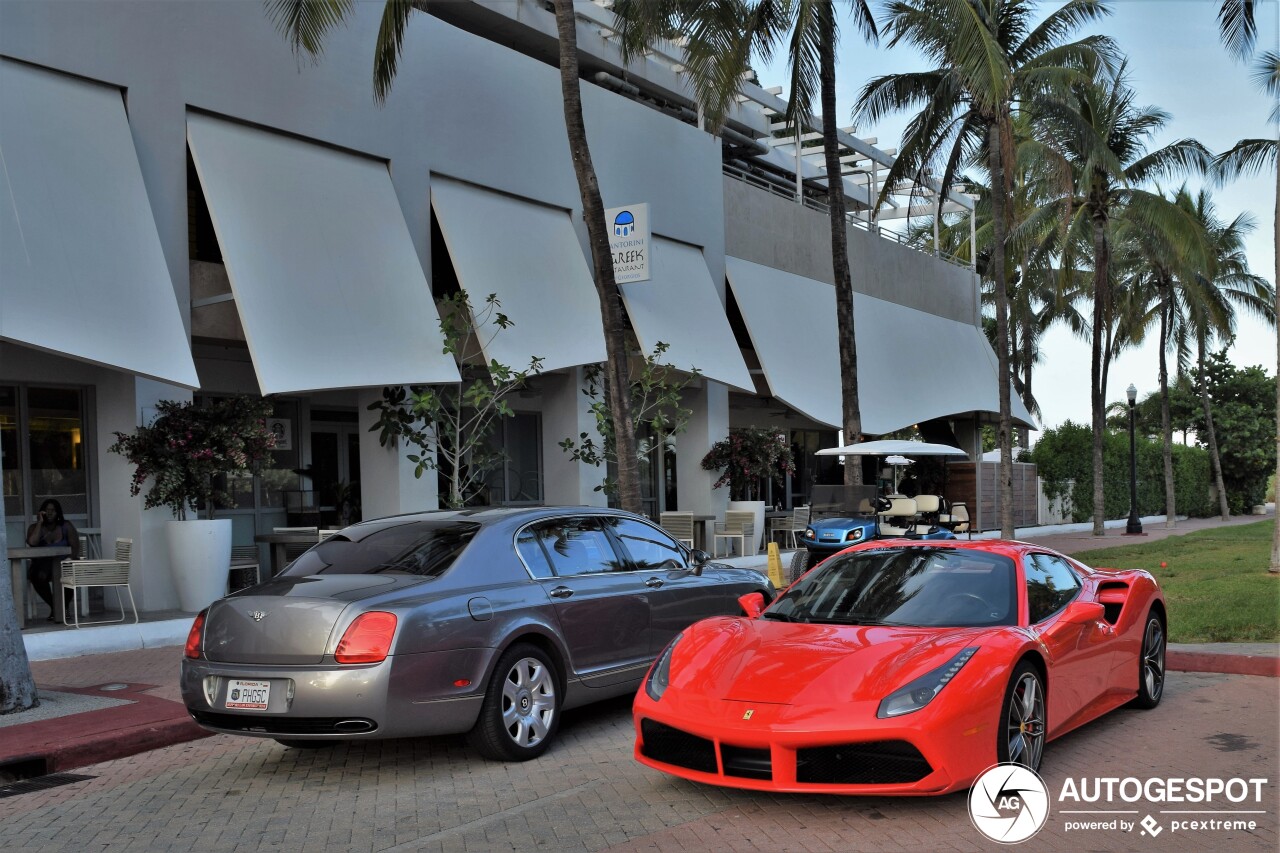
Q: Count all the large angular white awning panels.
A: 5